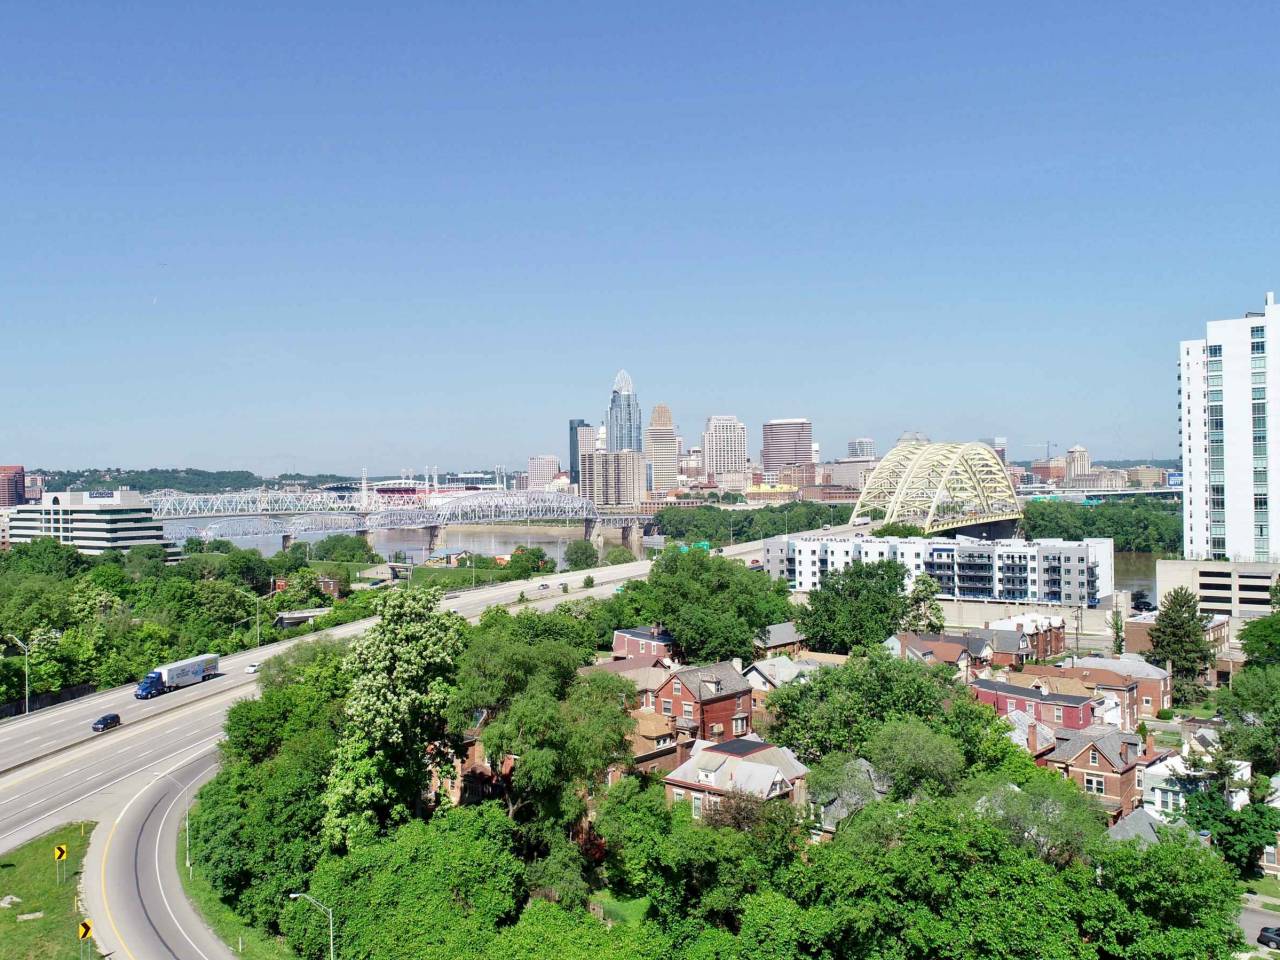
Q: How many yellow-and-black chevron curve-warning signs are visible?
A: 2